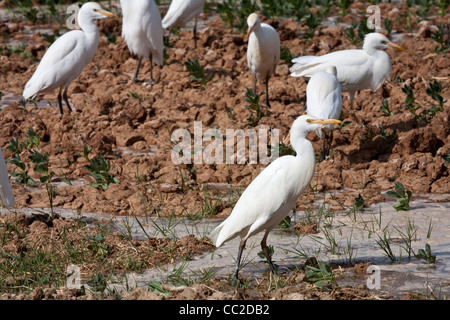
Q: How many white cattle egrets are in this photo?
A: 8